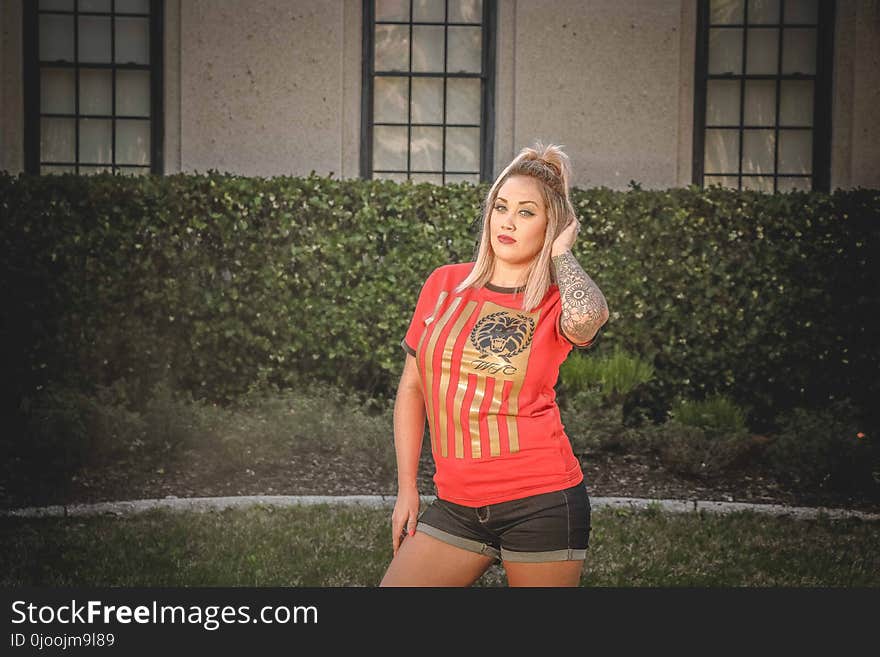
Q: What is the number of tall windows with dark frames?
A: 3